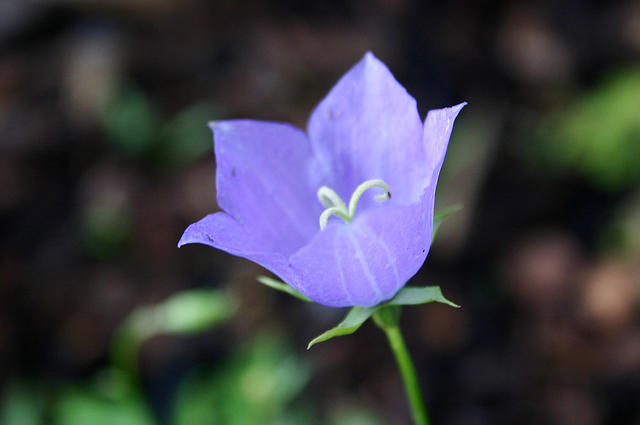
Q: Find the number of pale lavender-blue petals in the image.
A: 5